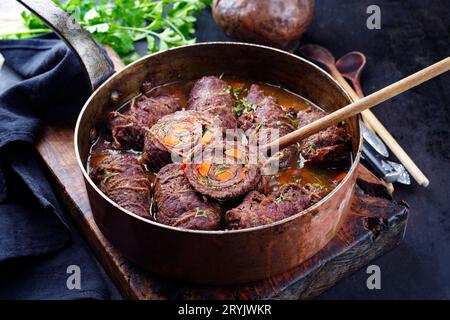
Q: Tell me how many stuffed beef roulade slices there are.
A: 2